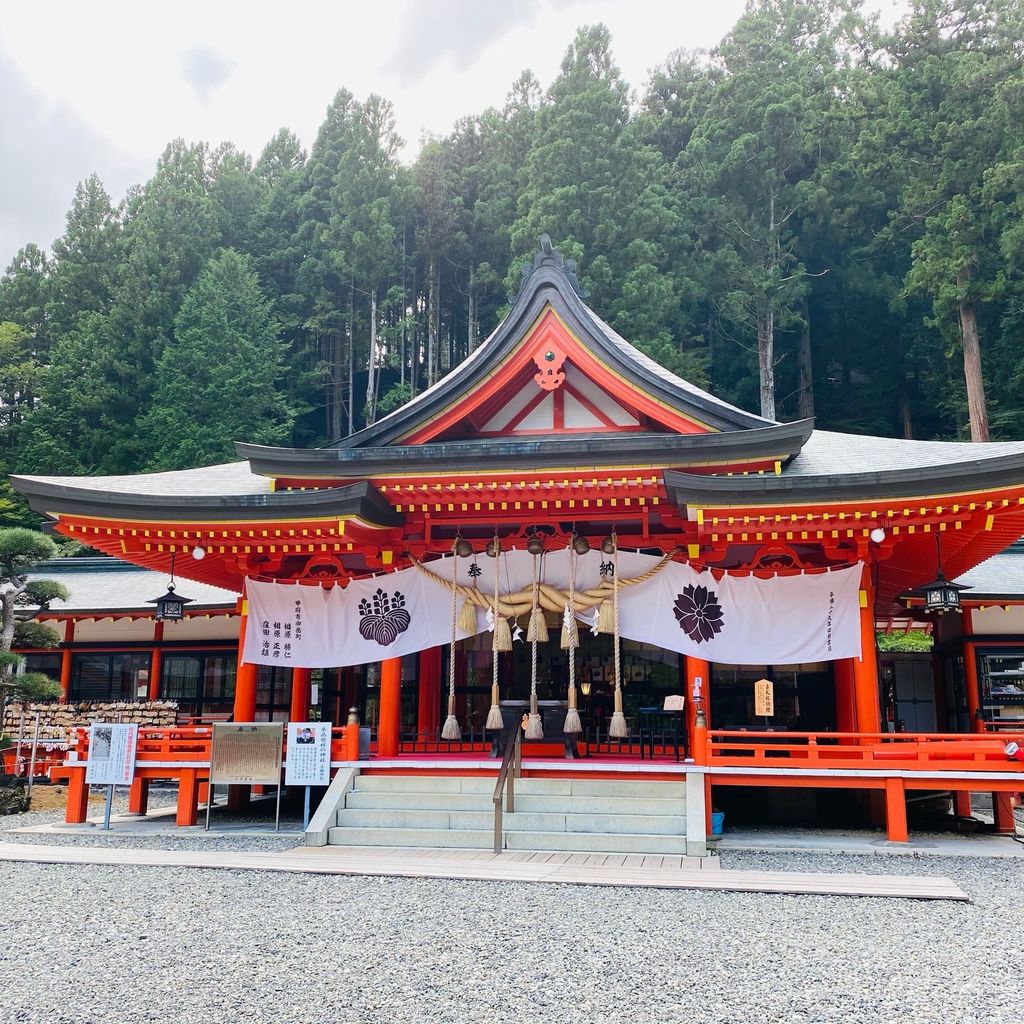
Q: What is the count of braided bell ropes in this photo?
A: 5